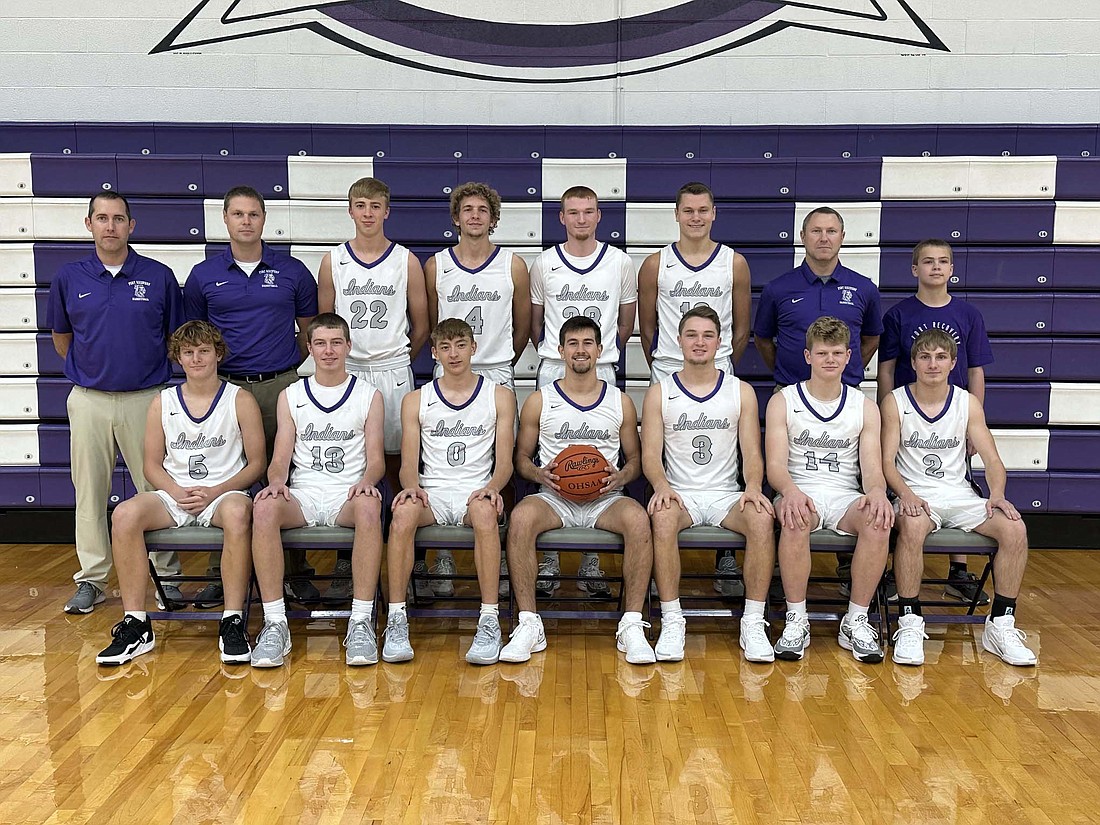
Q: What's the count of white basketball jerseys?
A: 11